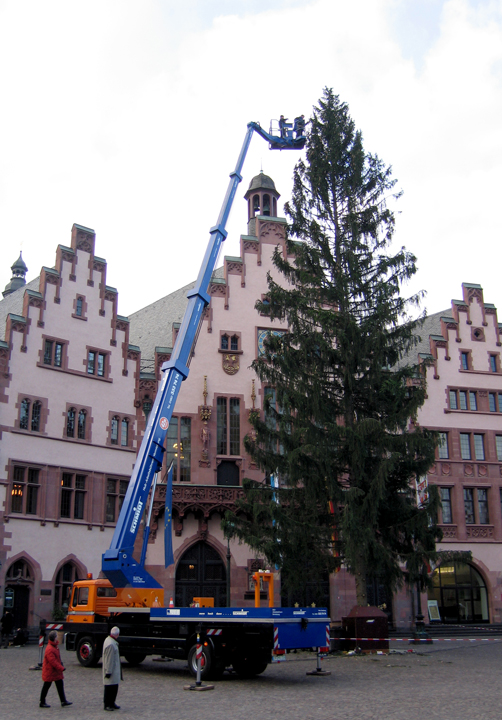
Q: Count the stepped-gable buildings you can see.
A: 3